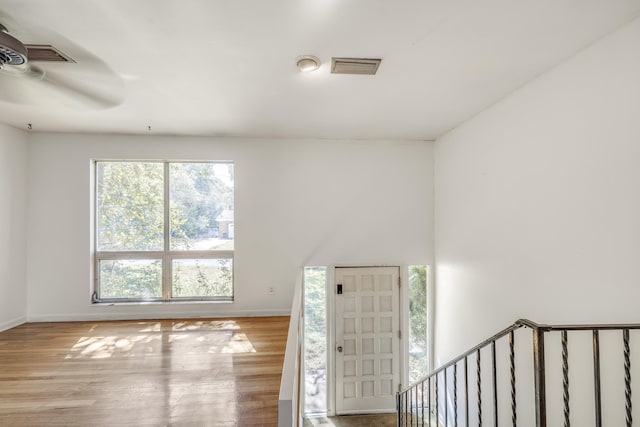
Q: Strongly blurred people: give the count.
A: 0